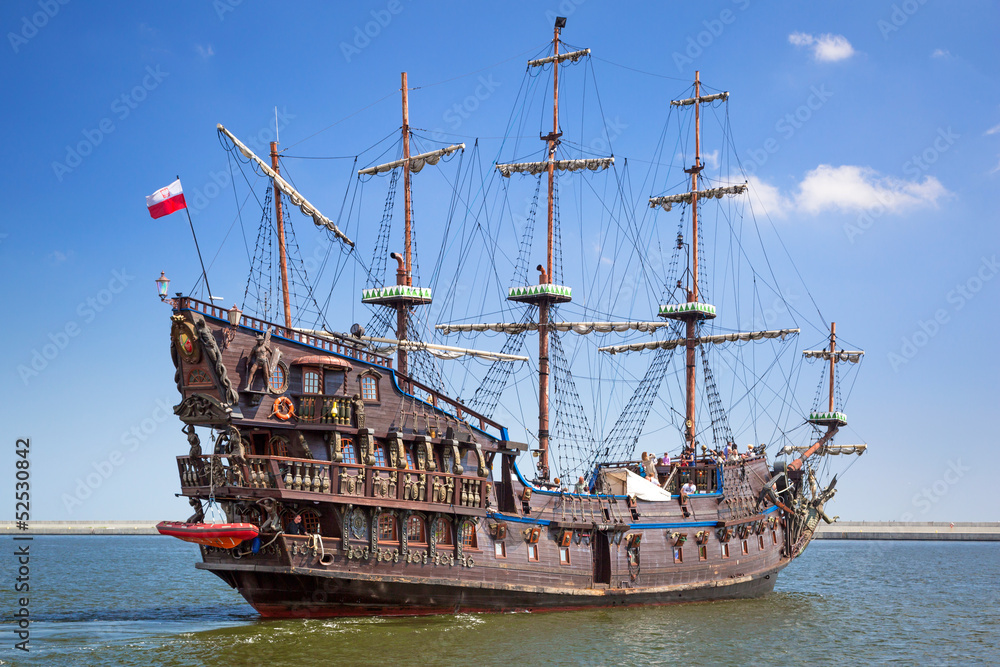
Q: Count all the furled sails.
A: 11